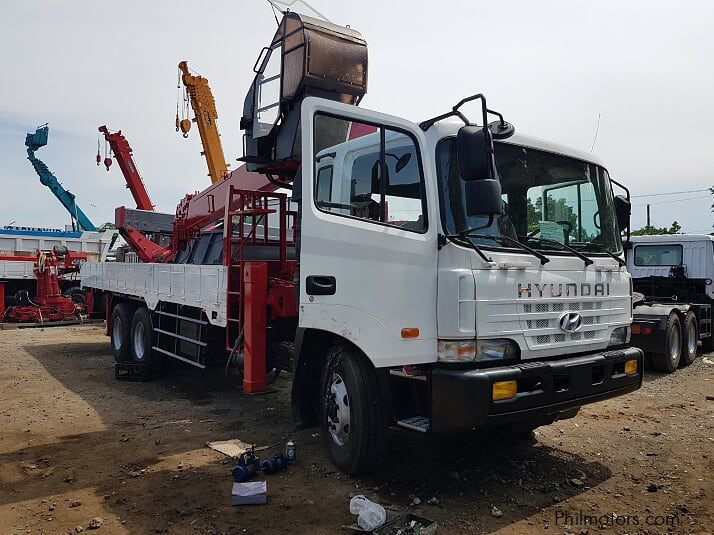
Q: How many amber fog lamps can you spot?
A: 2